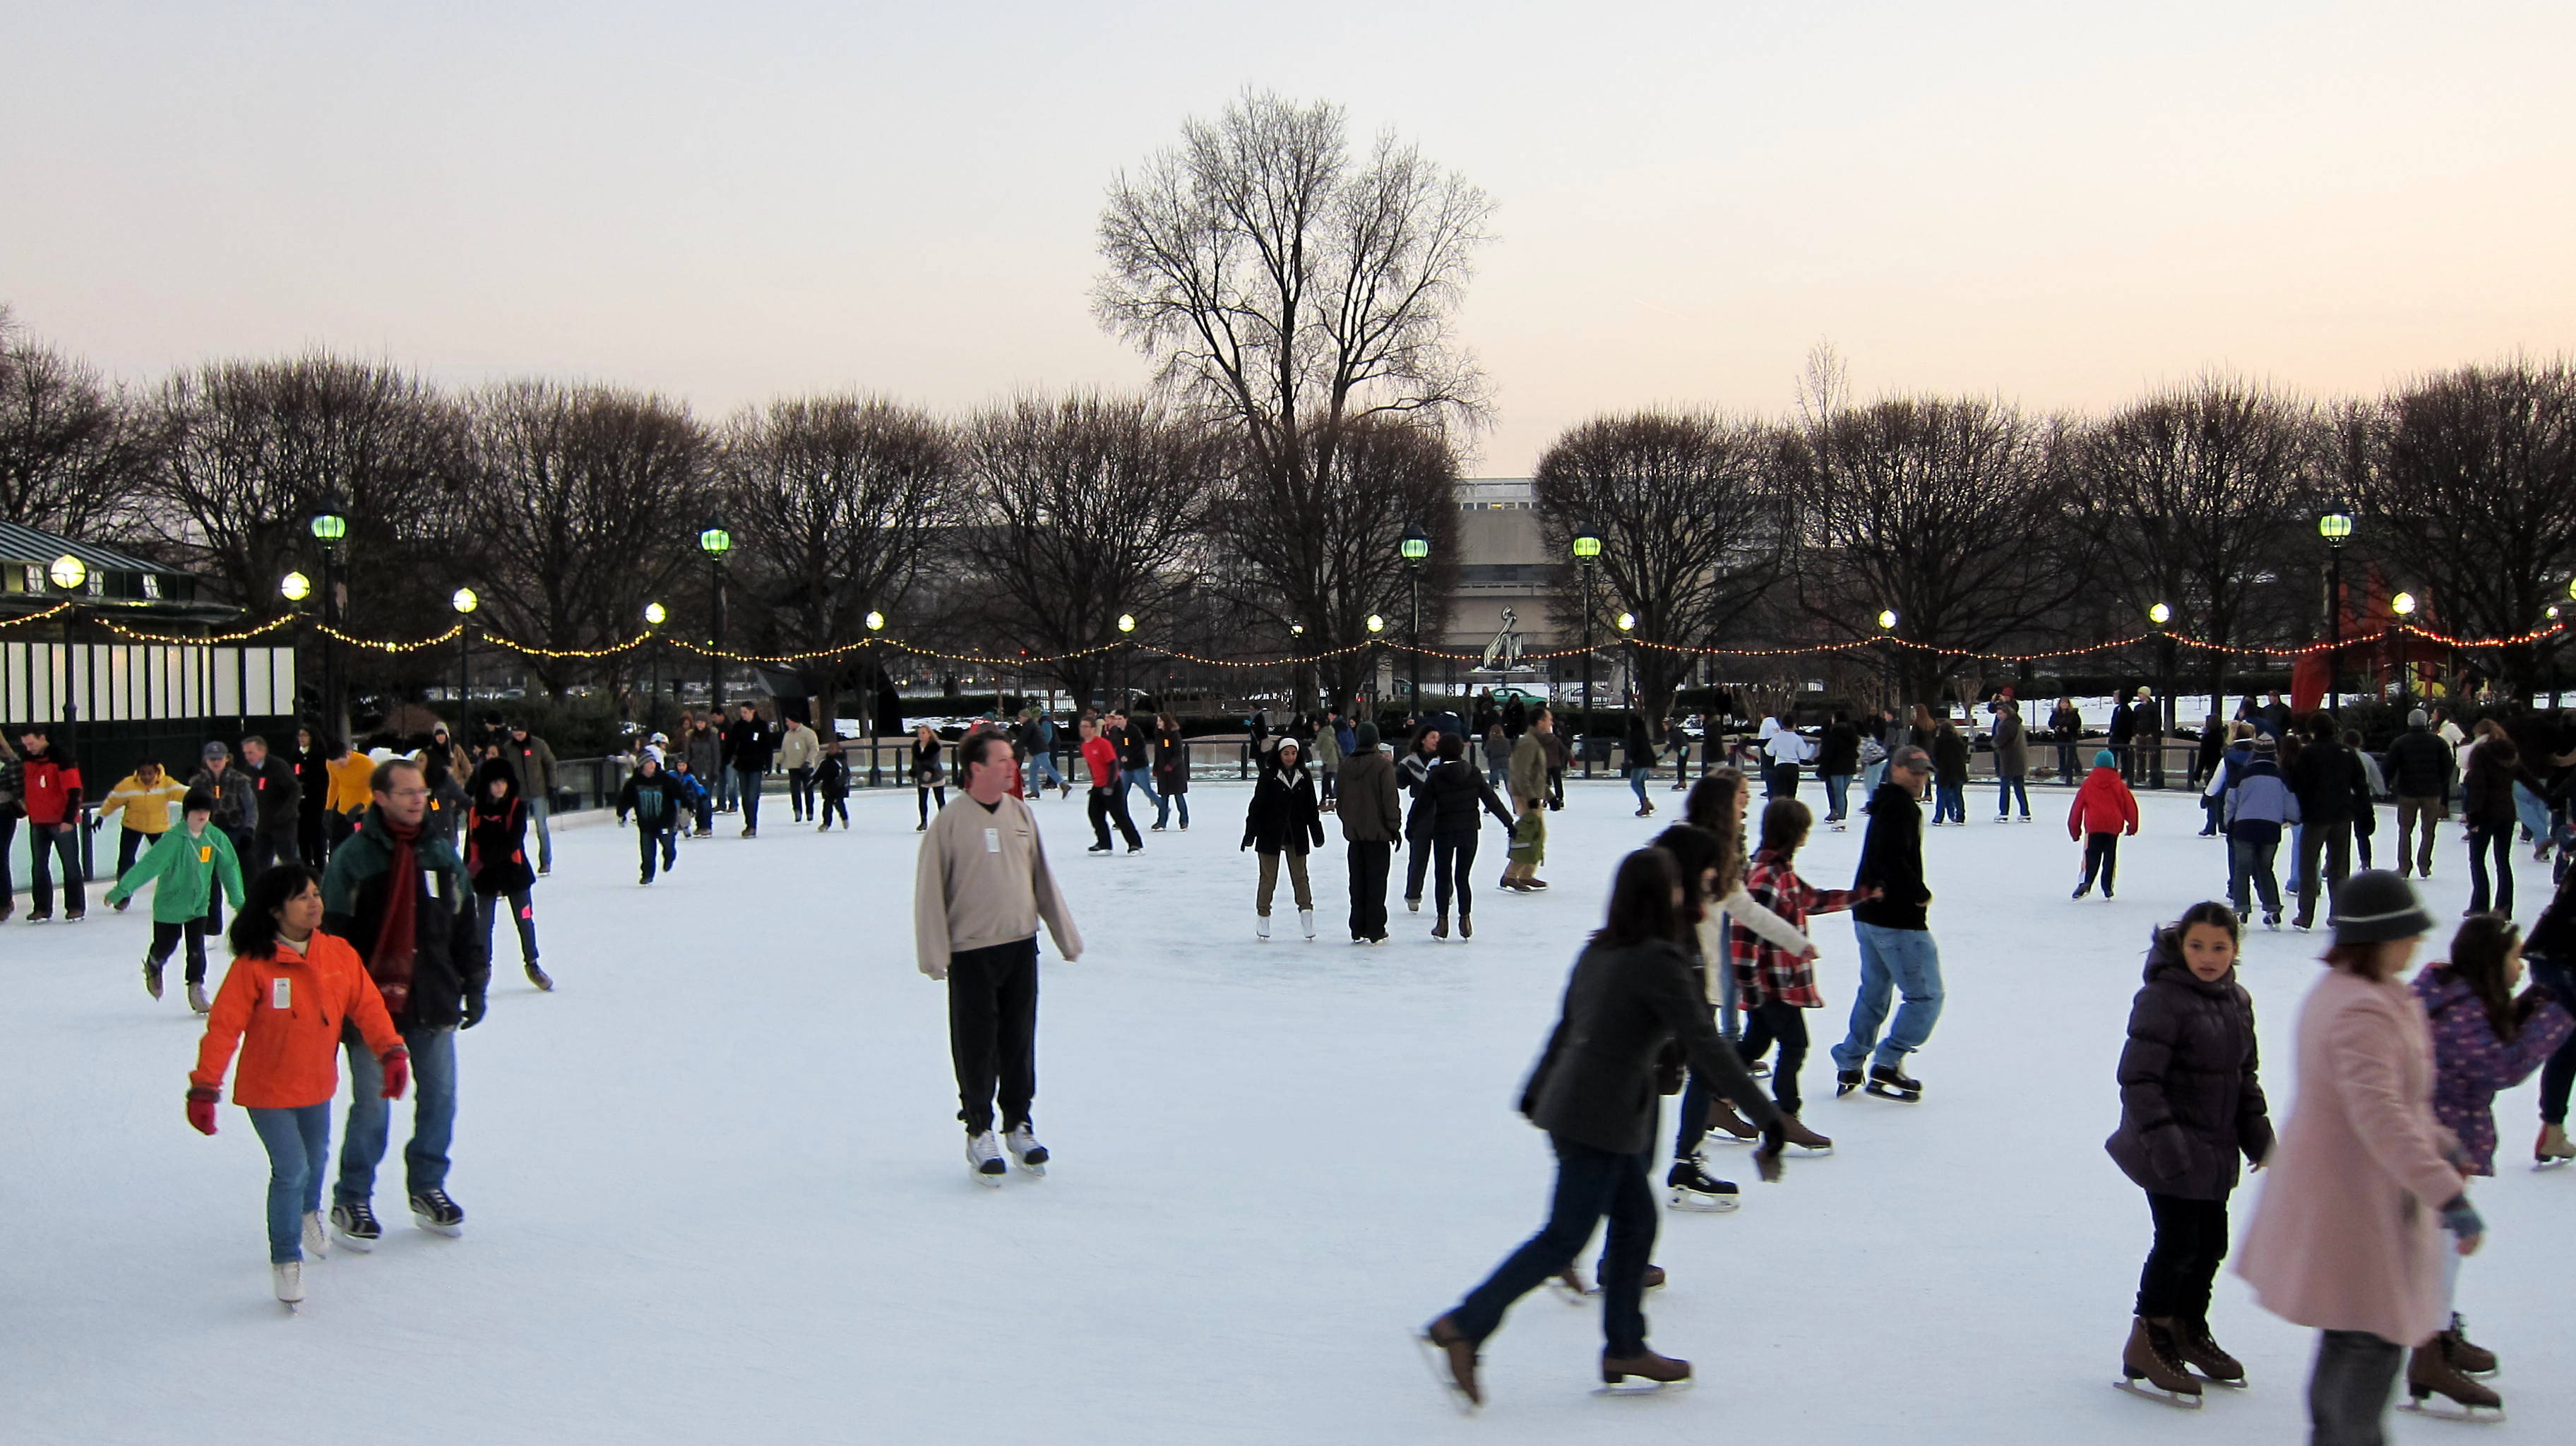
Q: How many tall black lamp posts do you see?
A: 5